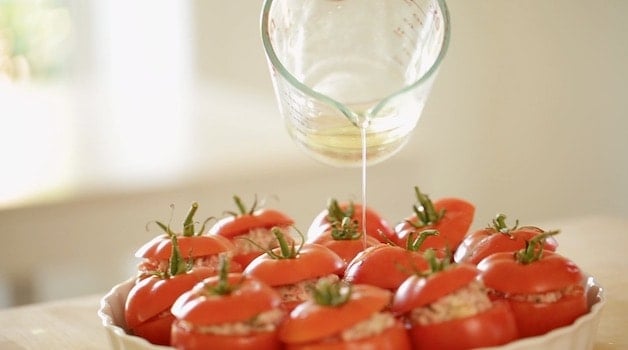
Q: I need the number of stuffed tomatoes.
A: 13